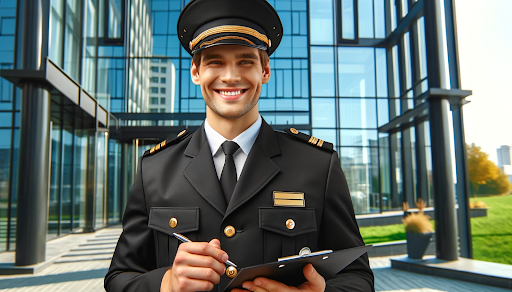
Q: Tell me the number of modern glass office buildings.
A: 1